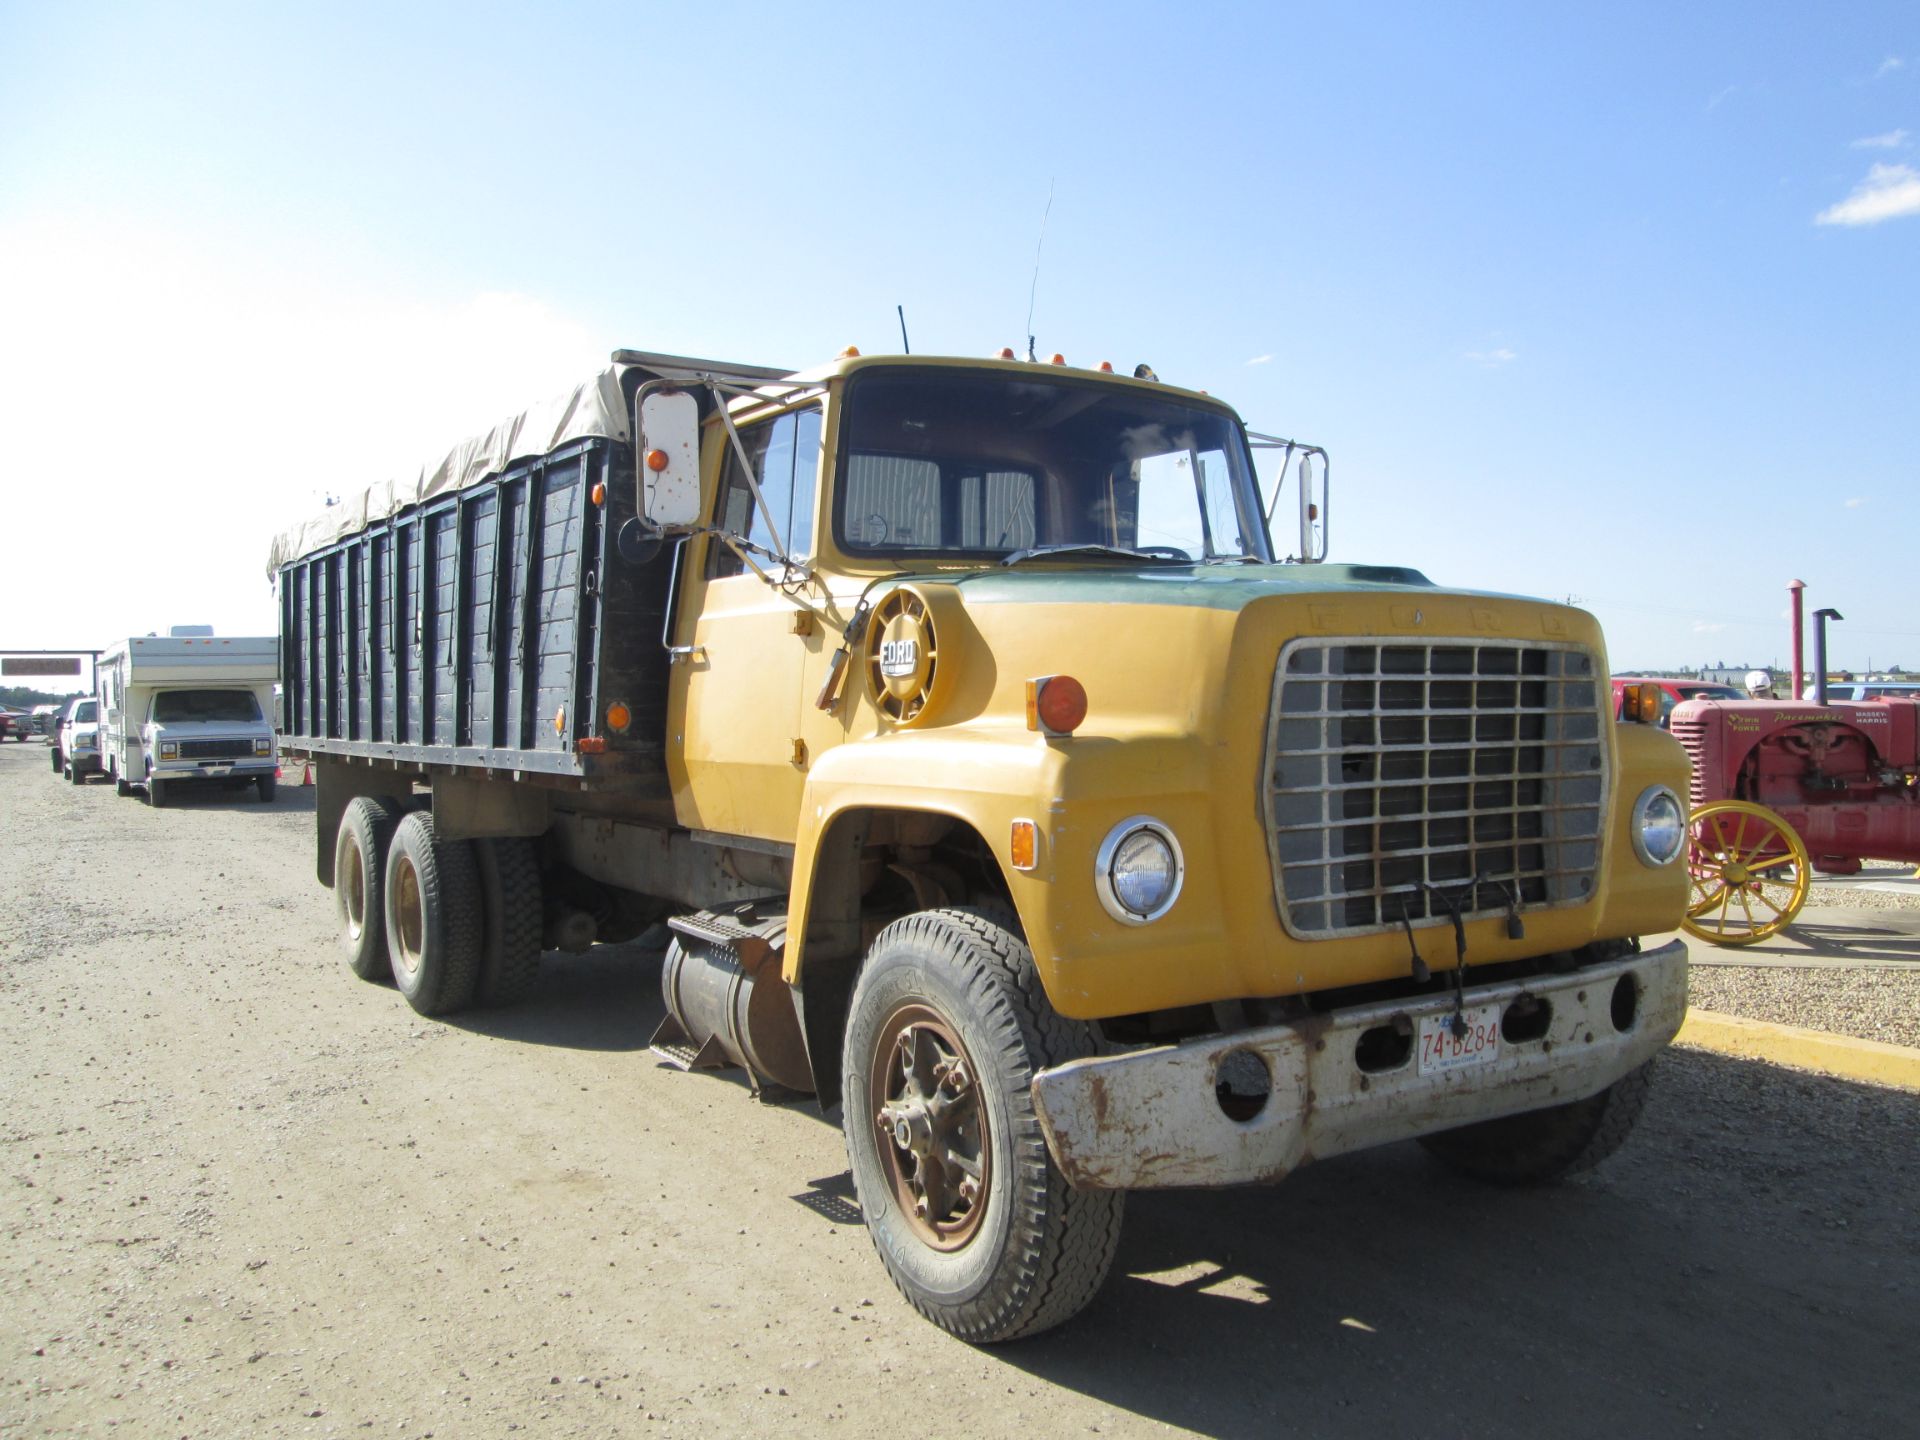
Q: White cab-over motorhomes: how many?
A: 1